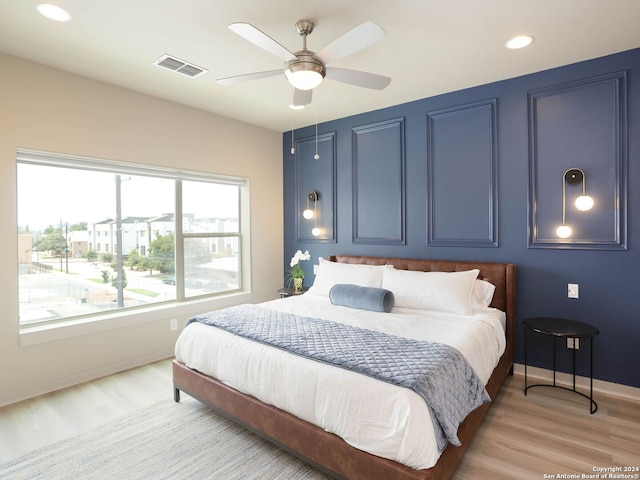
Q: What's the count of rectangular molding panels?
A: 4